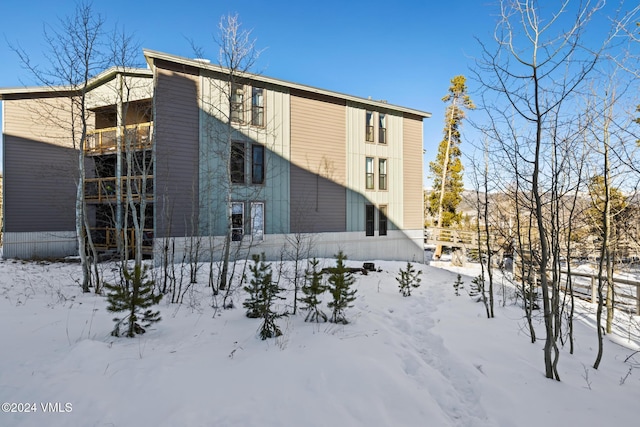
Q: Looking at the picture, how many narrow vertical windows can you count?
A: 12